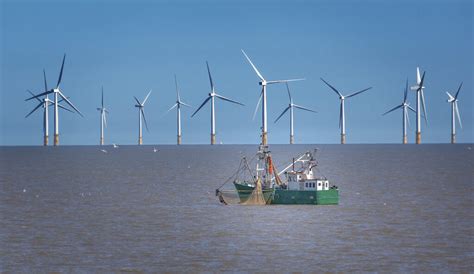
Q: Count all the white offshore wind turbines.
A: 12